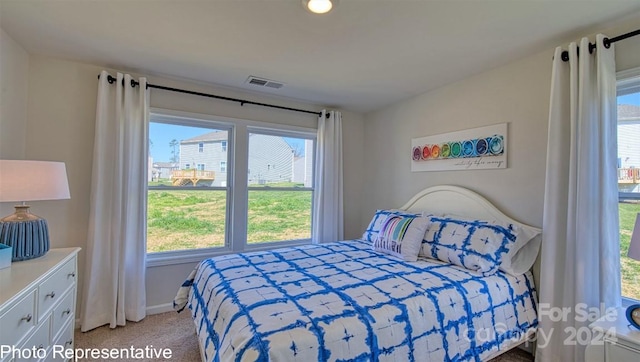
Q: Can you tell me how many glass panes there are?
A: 6